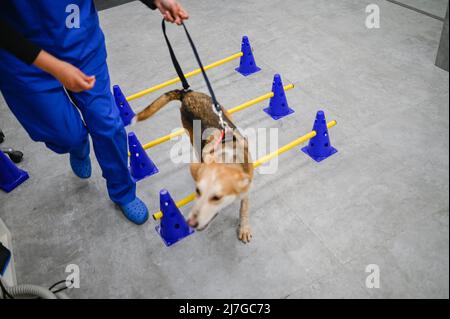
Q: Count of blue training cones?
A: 7